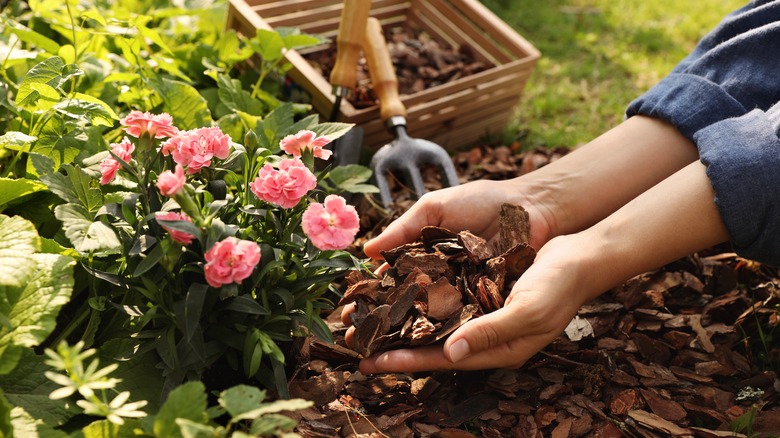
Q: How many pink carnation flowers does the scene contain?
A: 9